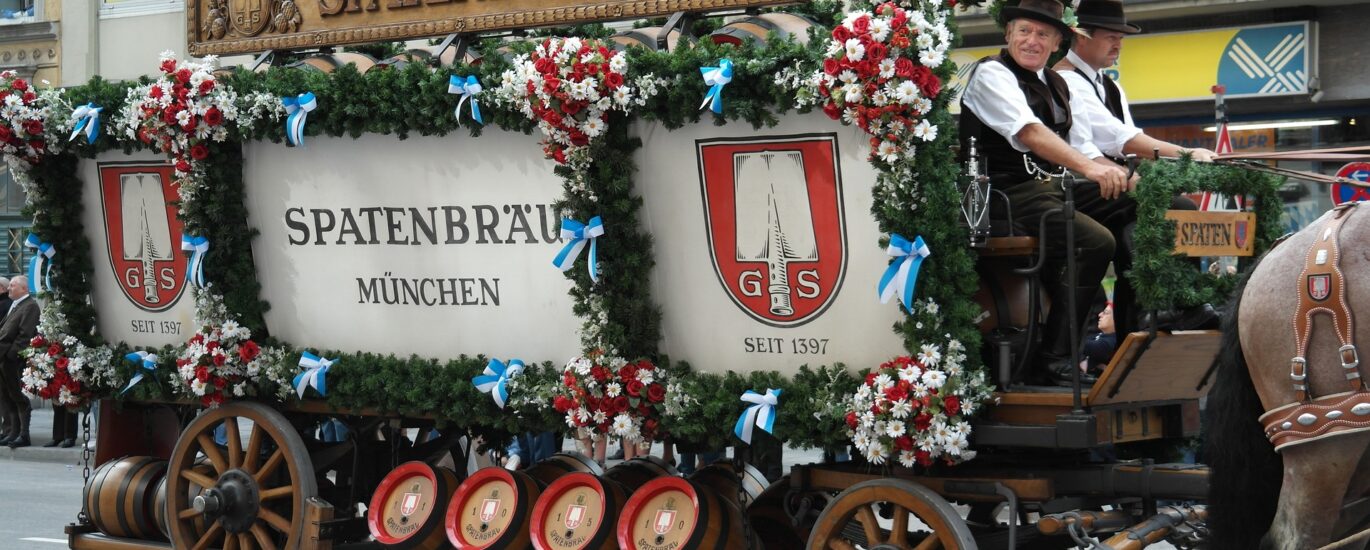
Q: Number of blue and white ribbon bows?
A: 12